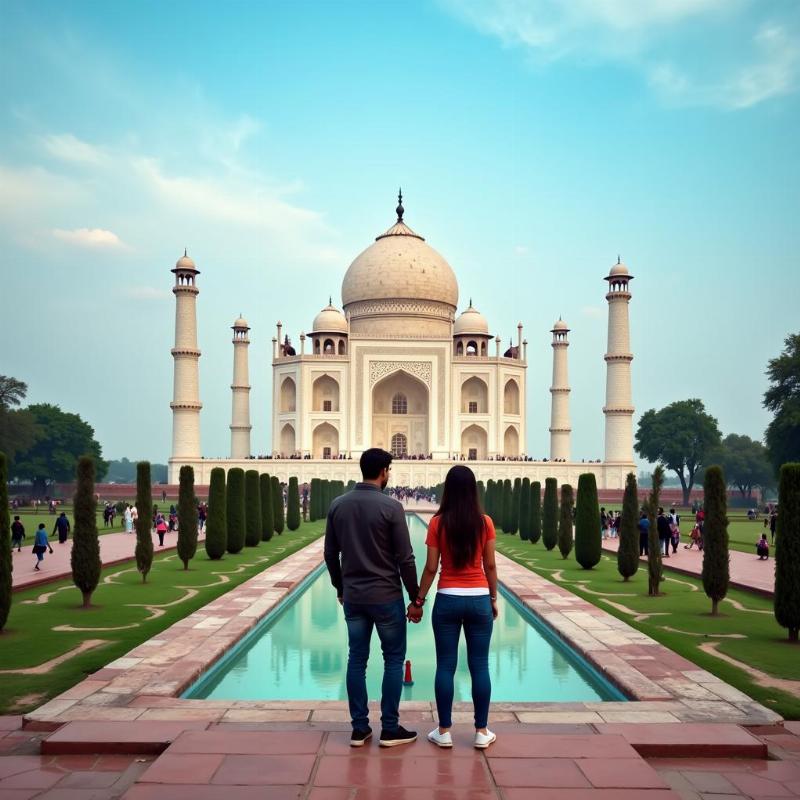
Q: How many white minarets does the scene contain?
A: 4